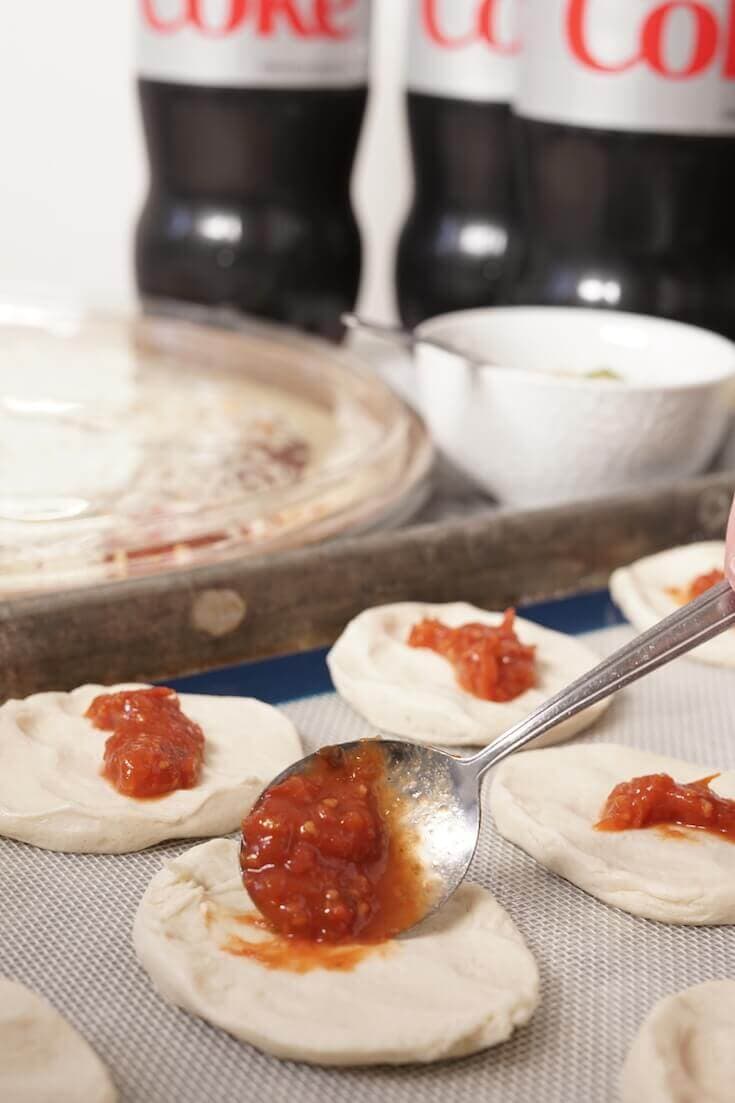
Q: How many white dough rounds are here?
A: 7